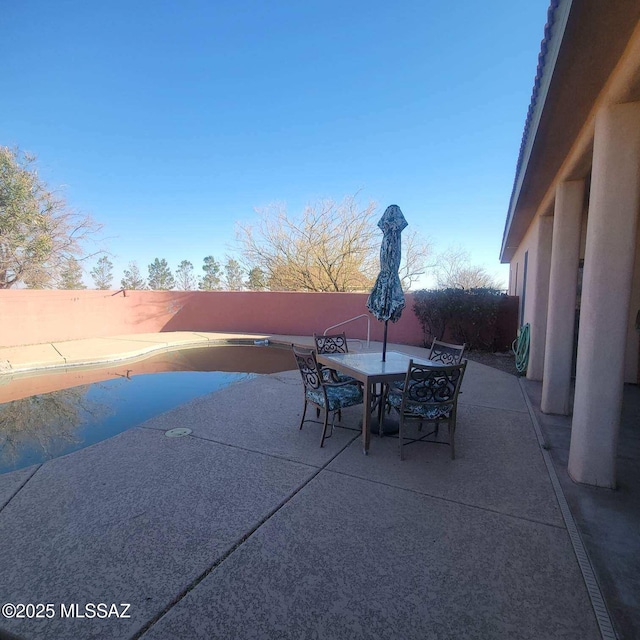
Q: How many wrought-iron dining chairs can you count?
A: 4